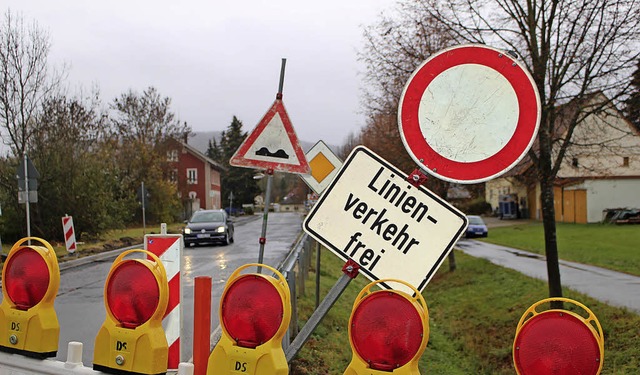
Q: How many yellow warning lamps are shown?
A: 5